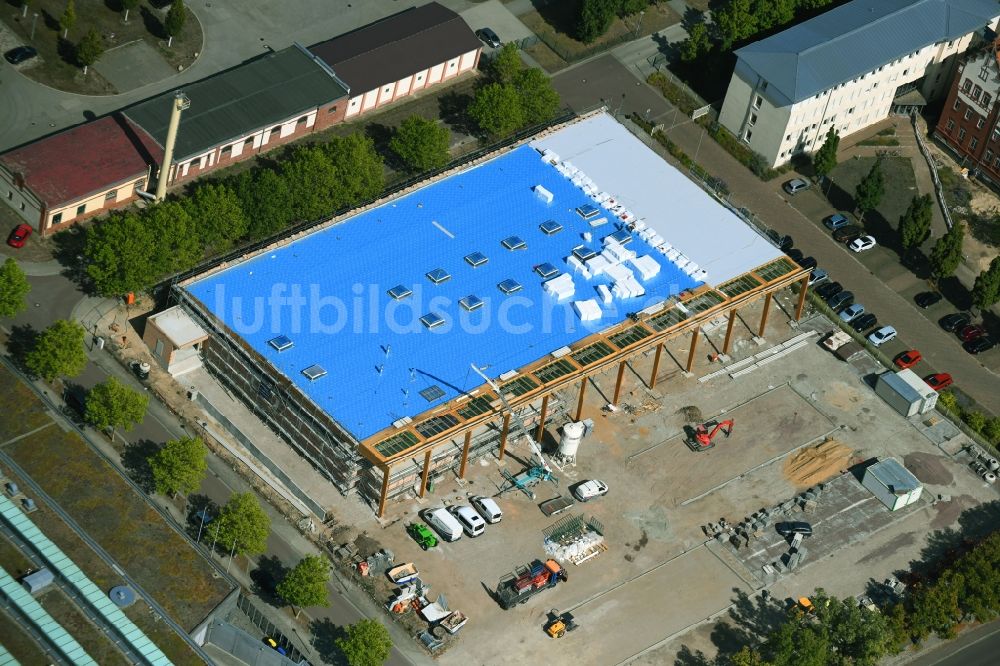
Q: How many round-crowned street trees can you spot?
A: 7